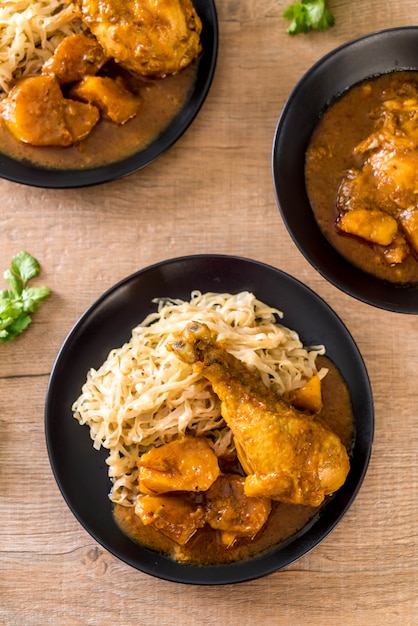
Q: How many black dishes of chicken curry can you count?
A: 3